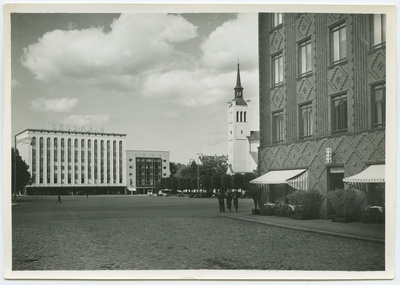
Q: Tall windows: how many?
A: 14